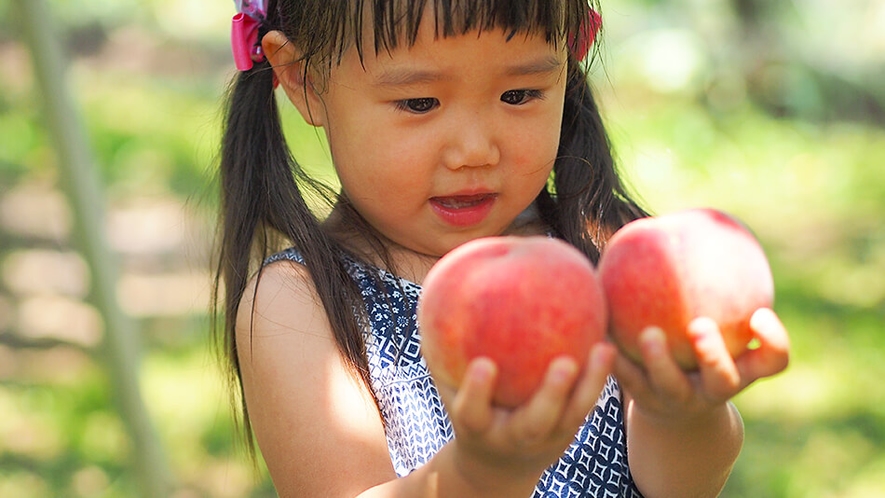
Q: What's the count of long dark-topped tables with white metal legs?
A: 0